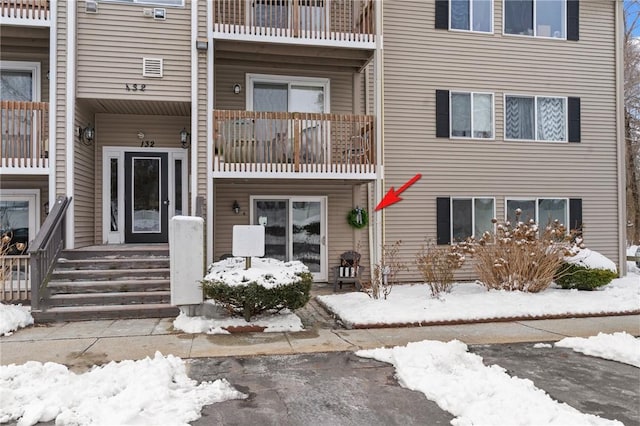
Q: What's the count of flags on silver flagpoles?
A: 0